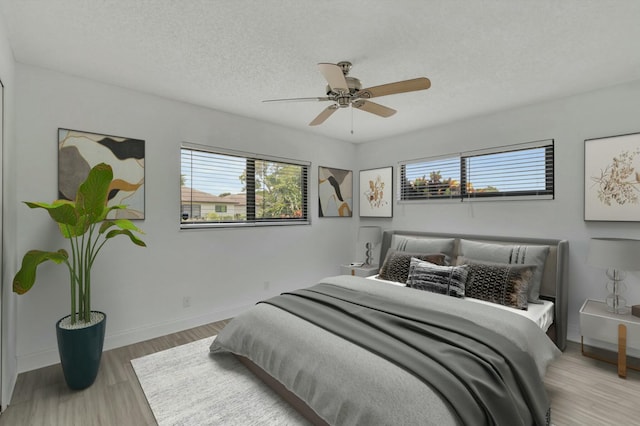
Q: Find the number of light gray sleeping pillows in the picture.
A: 2